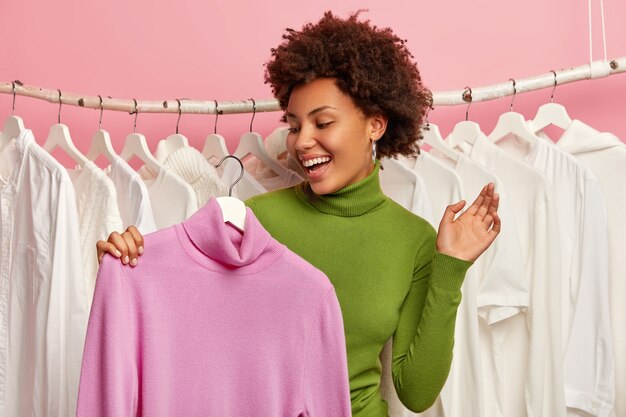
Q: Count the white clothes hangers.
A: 12